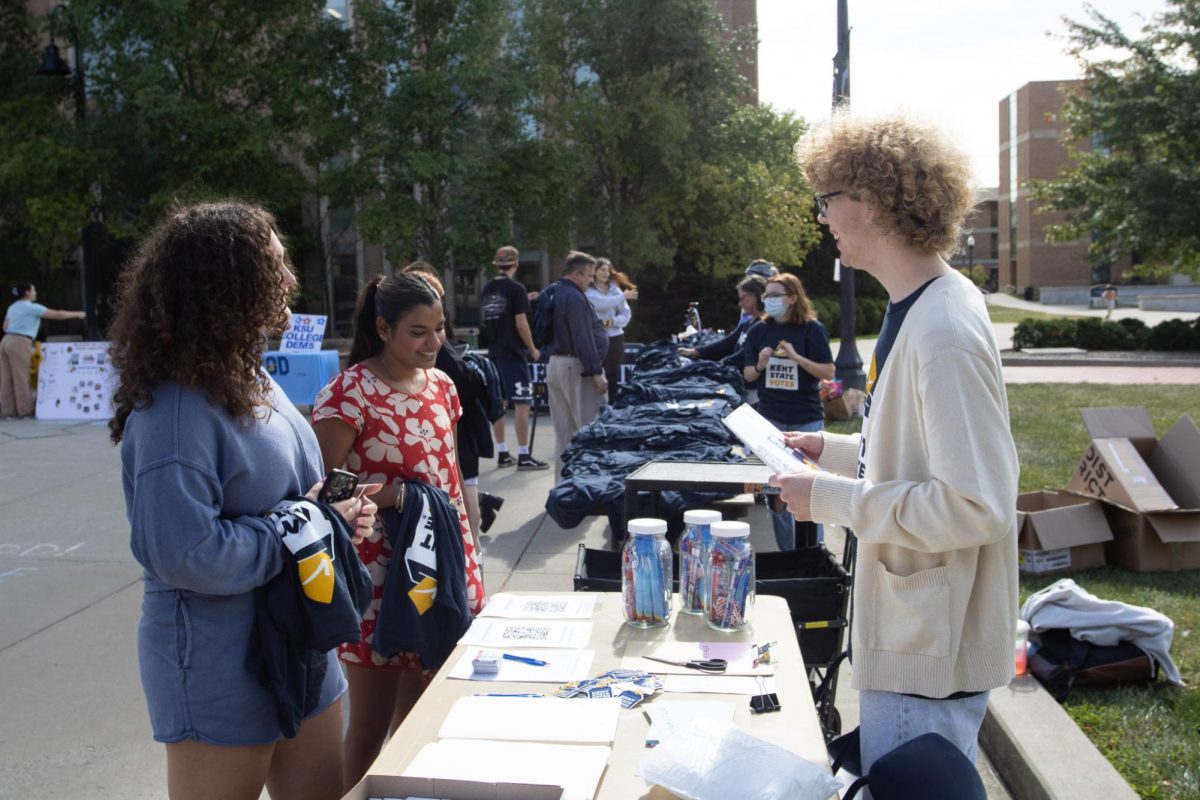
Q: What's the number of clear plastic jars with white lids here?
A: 3